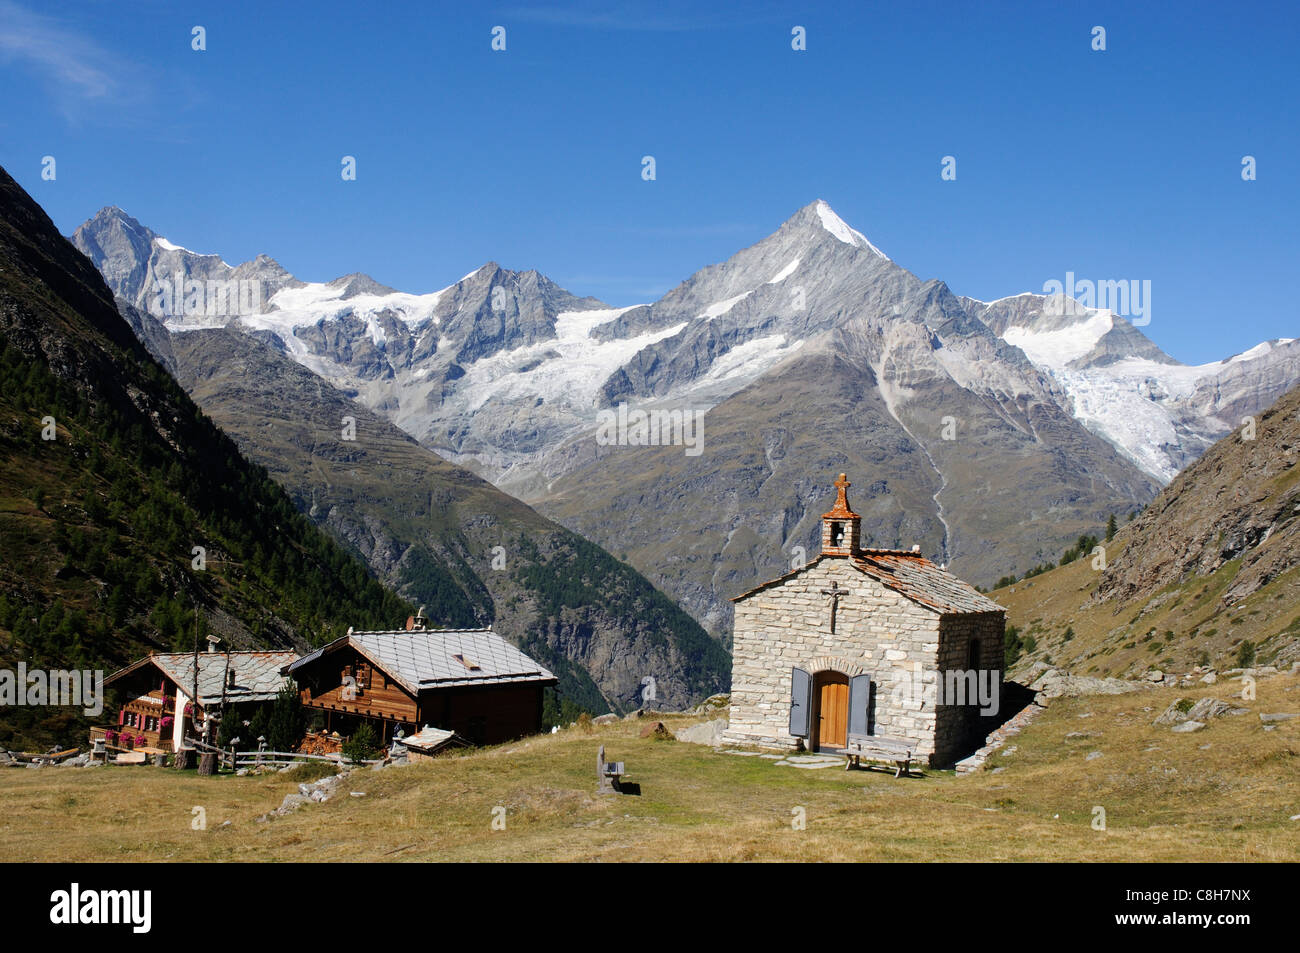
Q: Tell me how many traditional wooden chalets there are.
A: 2